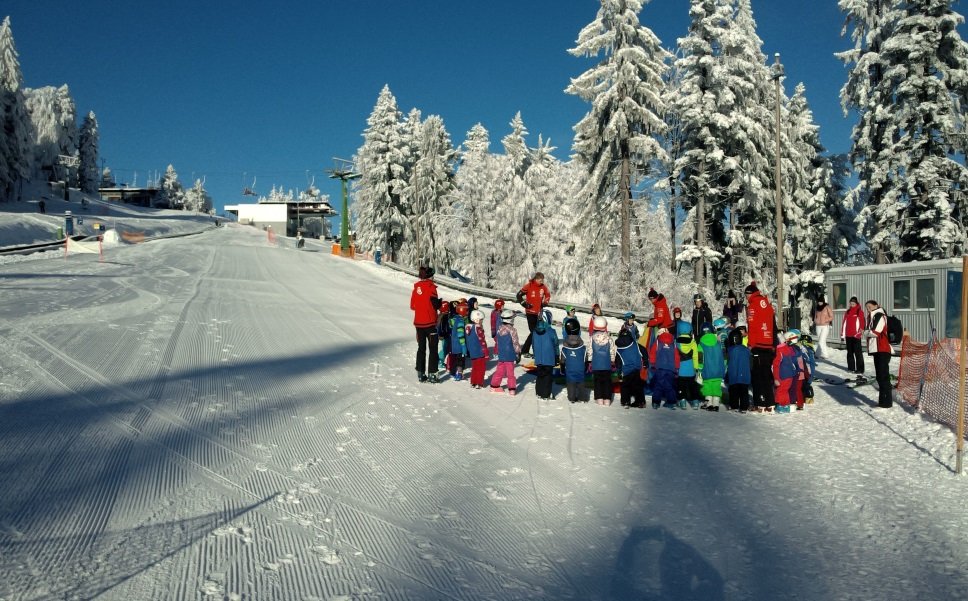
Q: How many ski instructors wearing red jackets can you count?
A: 4